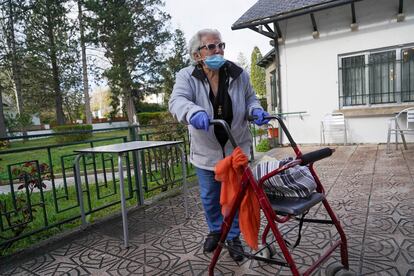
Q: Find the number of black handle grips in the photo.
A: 2